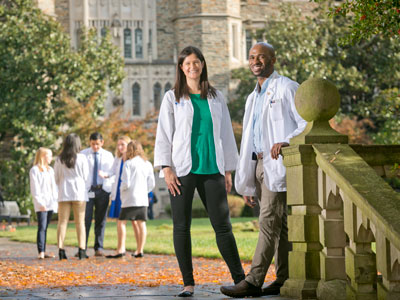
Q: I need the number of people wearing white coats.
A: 7